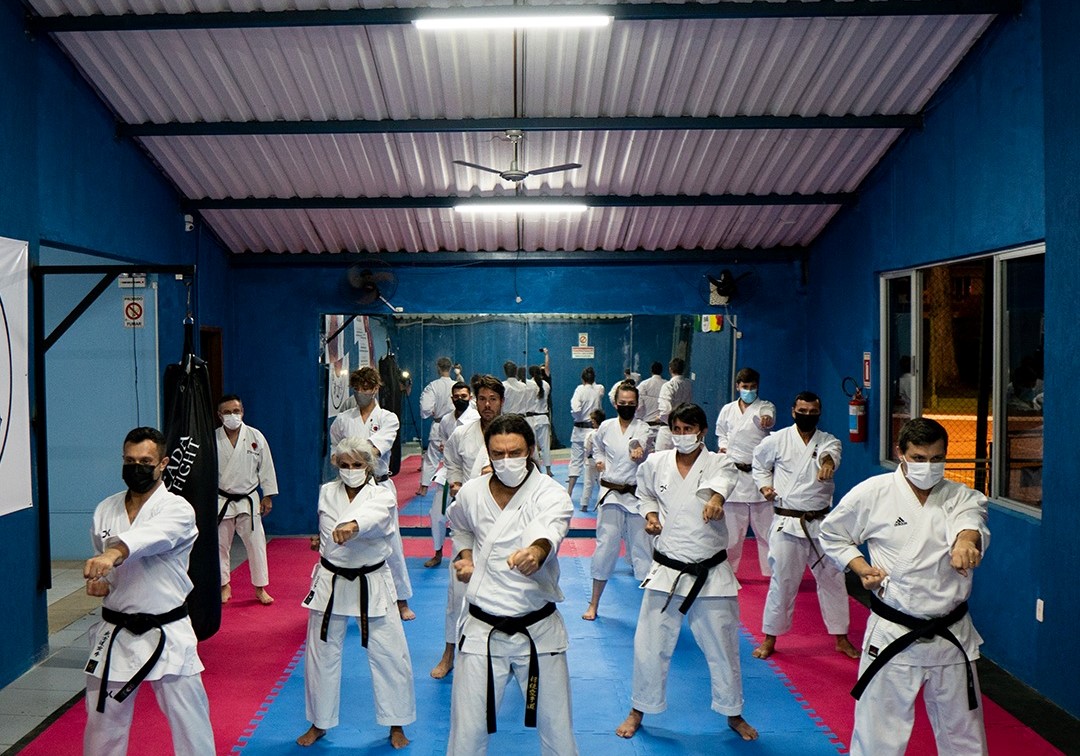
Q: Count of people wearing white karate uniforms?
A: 12